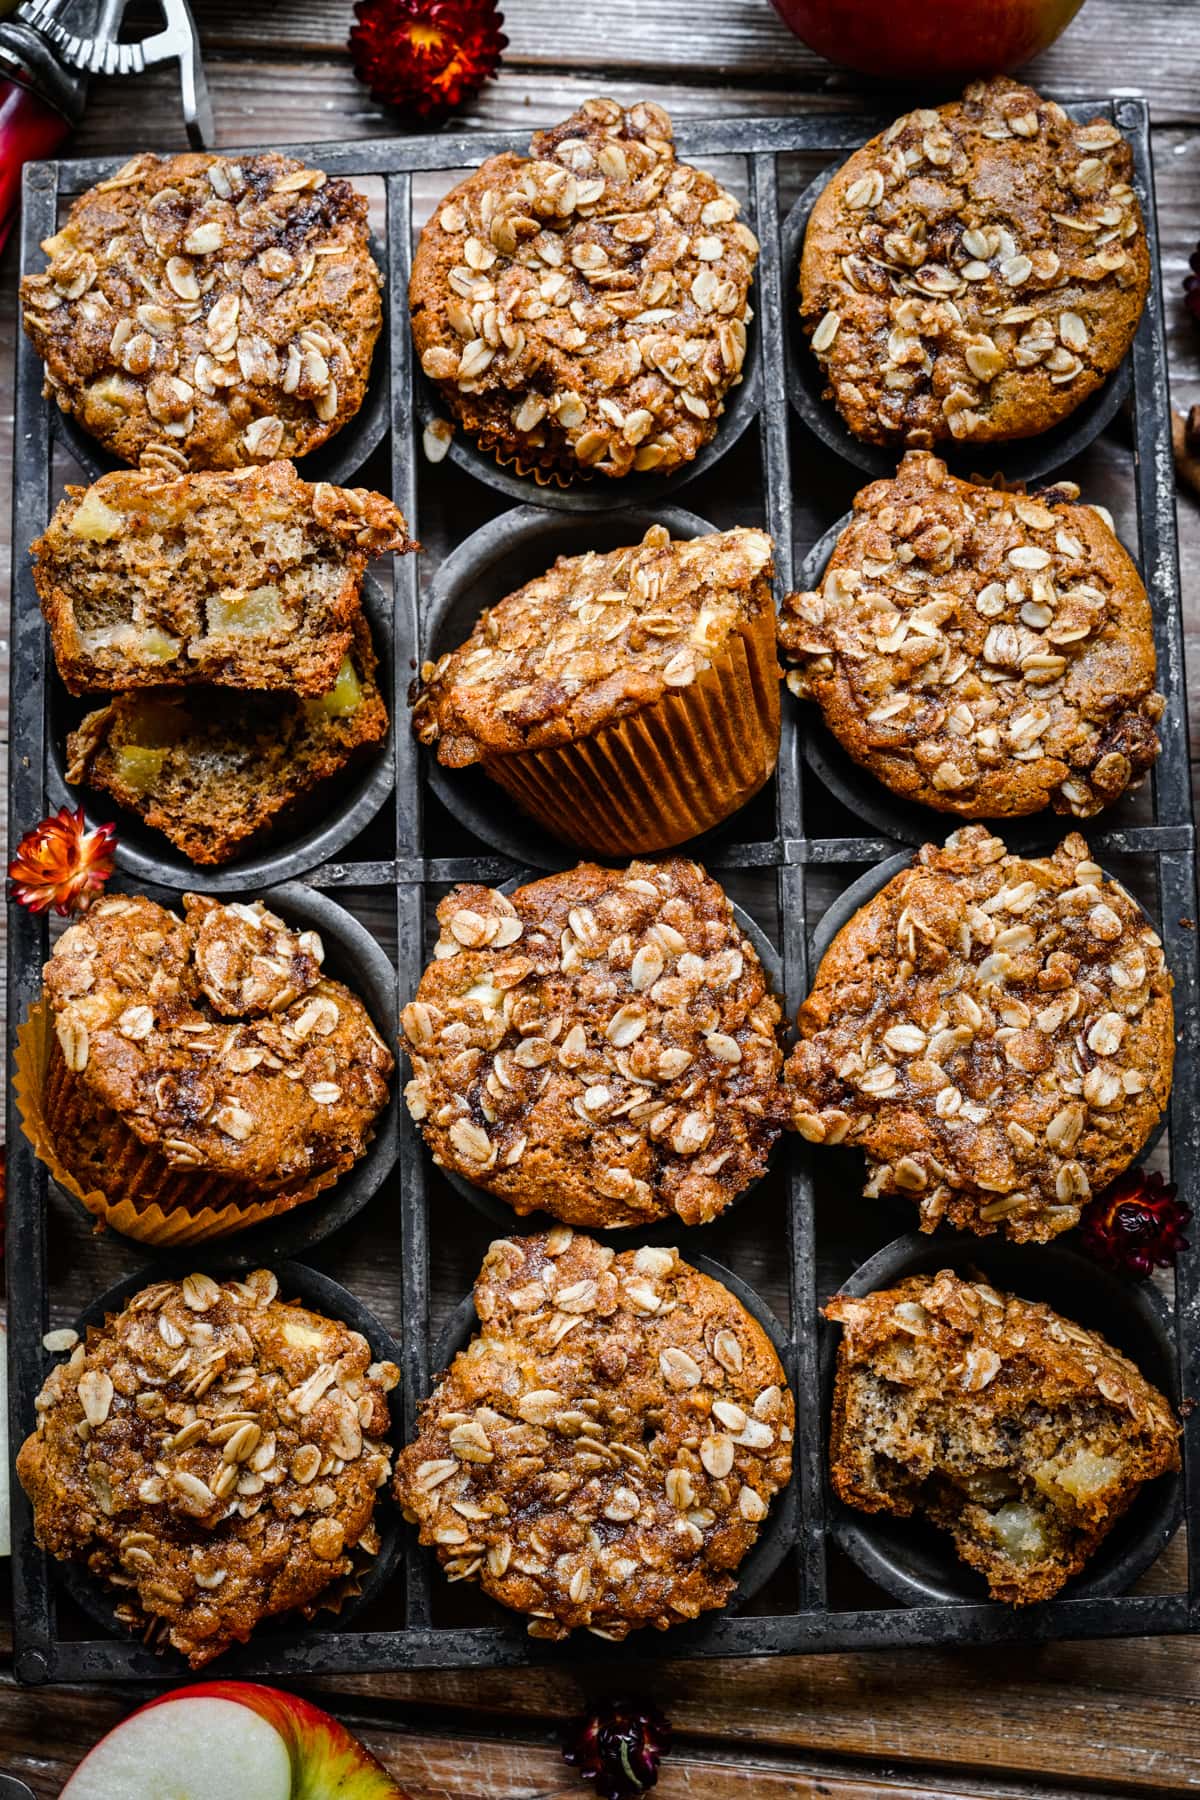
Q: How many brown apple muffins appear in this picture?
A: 12